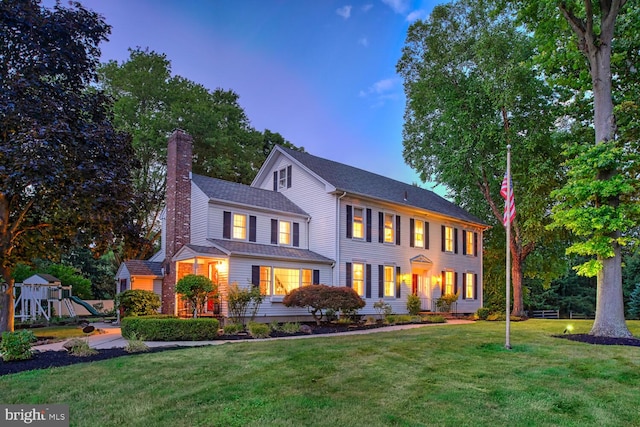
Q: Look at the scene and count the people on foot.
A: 0